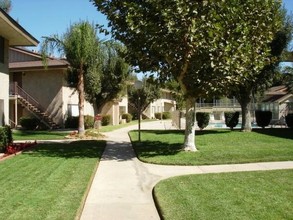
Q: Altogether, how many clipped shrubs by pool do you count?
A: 4